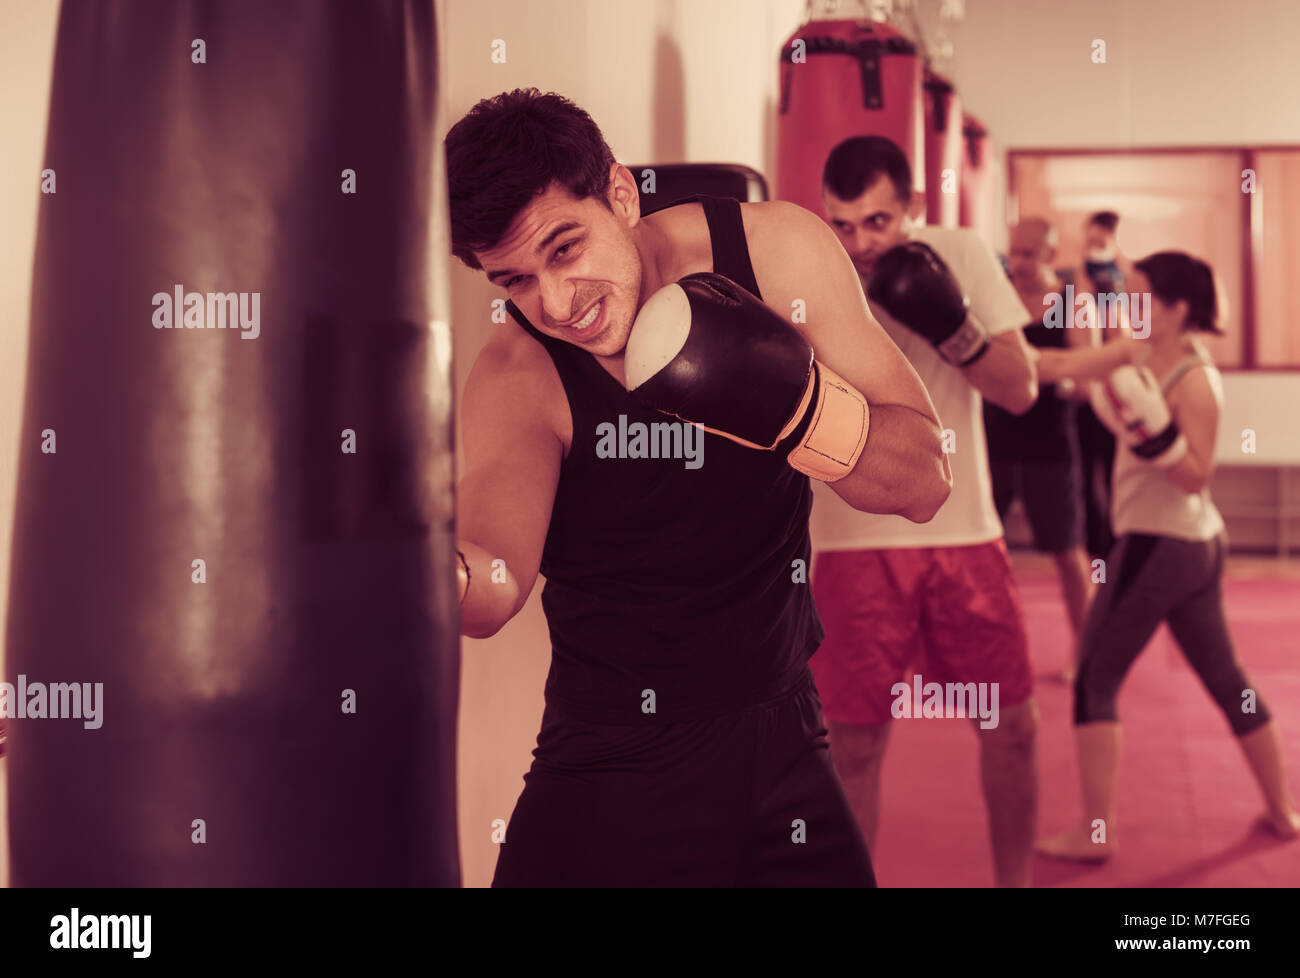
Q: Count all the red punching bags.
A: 3